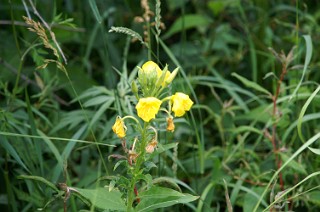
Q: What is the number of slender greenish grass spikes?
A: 2